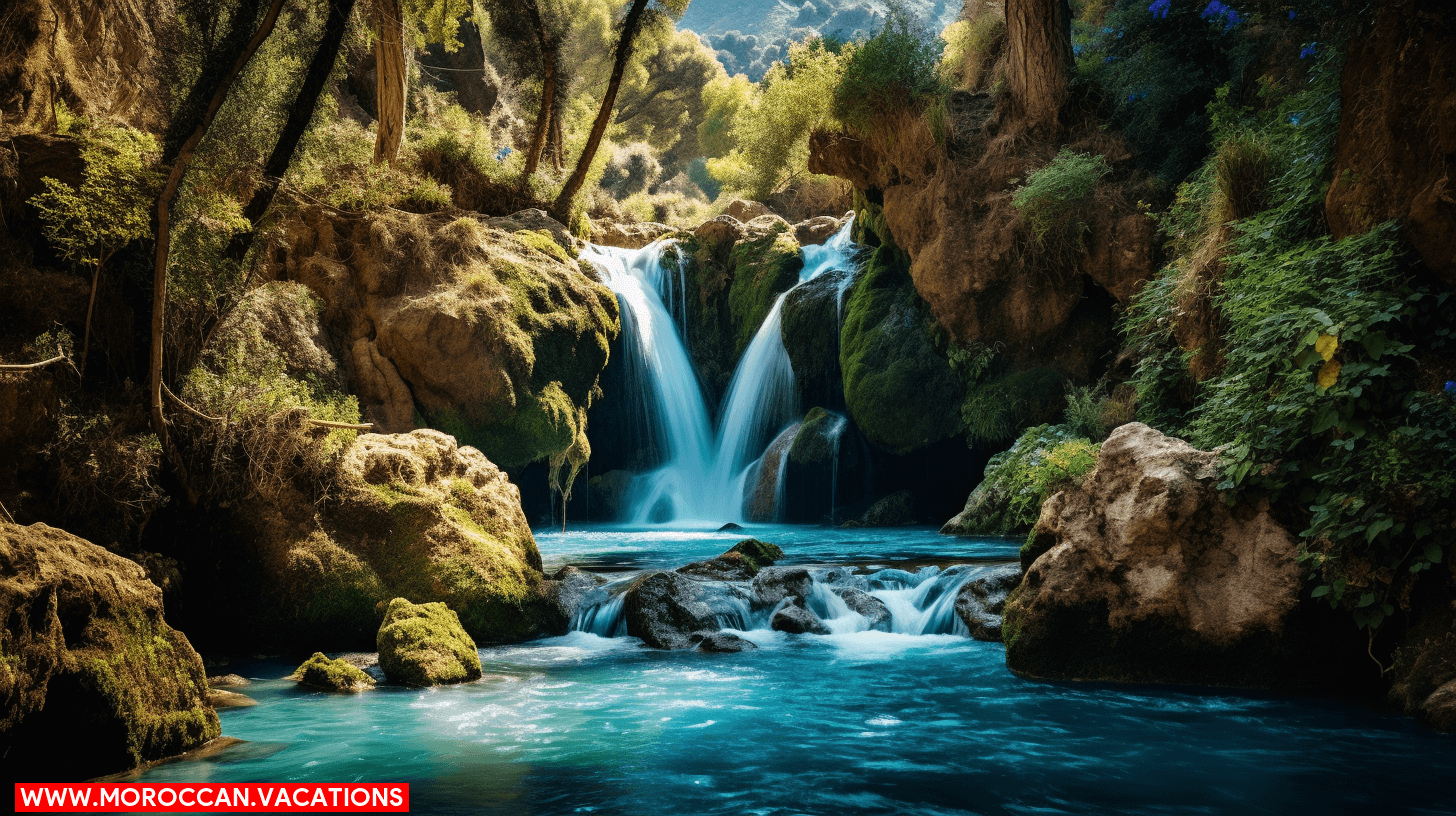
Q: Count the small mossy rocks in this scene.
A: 2